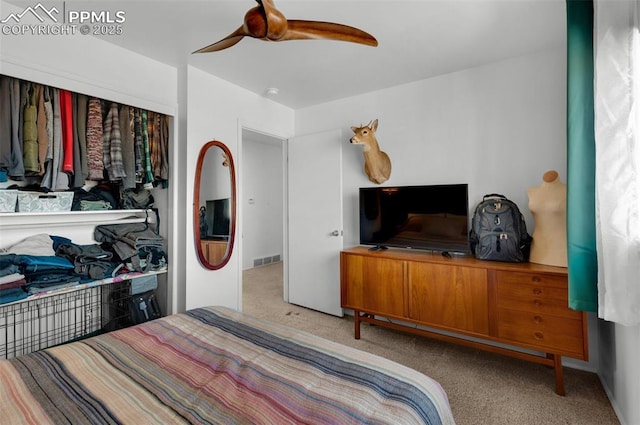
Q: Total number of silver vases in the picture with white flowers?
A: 0